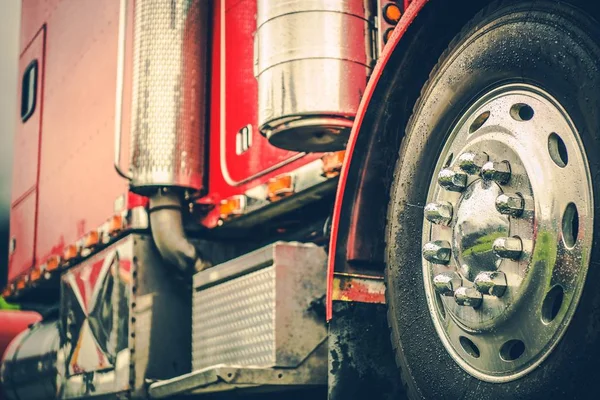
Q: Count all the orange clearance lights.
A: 12